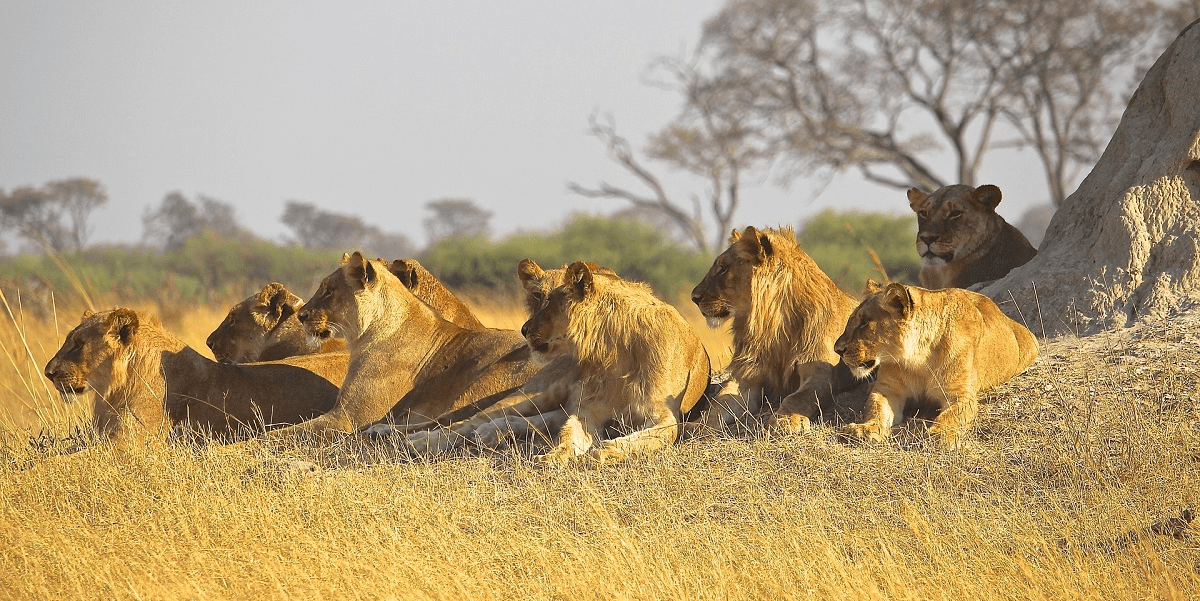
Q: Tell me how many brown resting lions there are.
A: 9